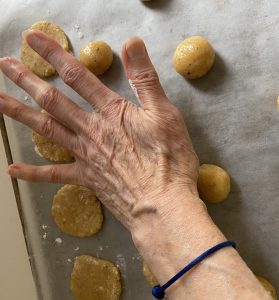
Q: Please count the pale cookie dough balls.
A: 3